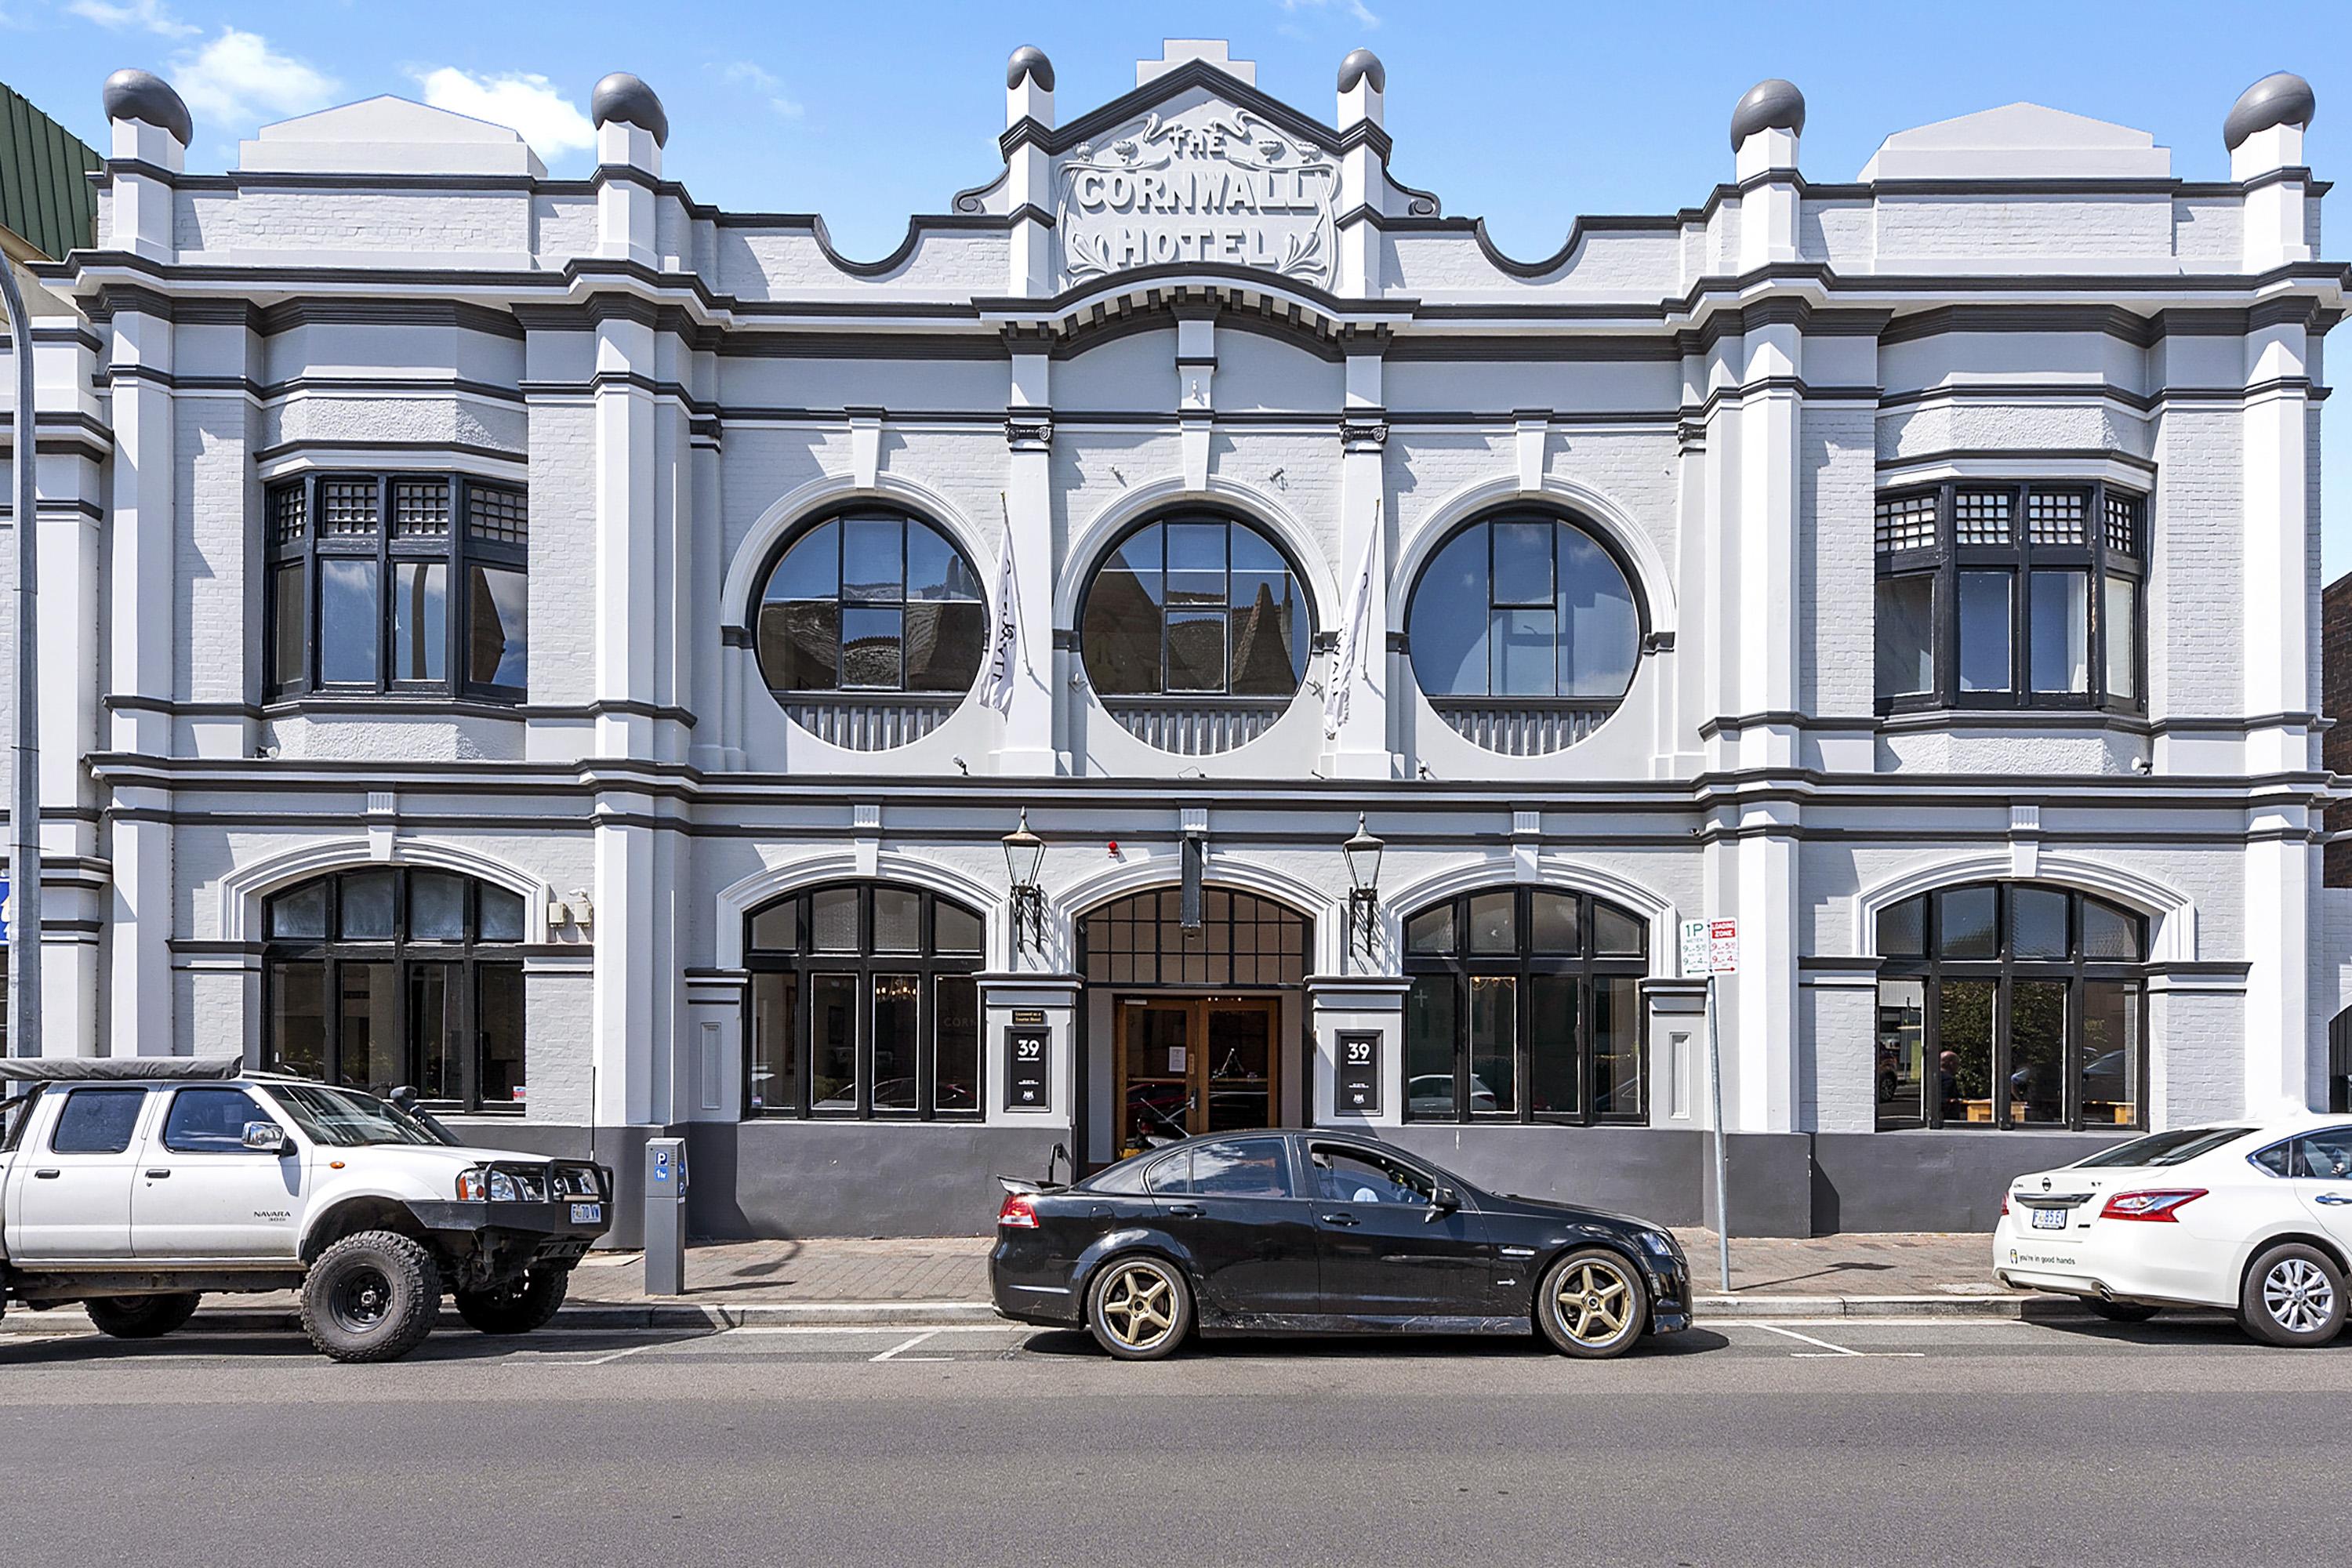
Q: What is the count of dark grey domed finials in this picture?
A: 6